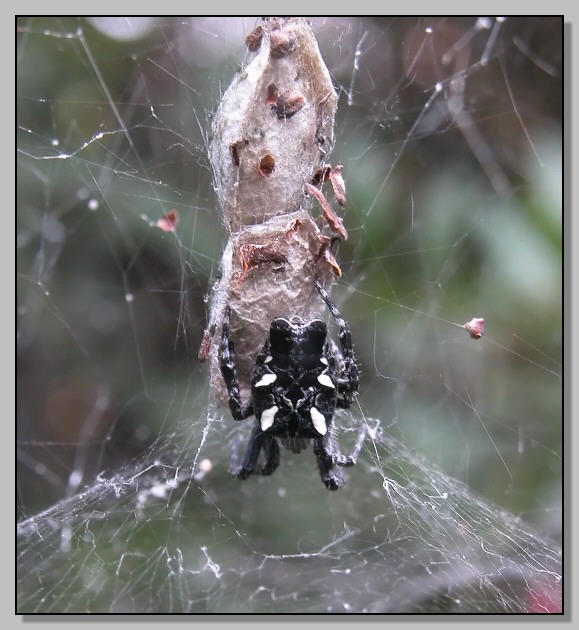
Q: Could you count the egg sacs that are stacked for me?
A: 2